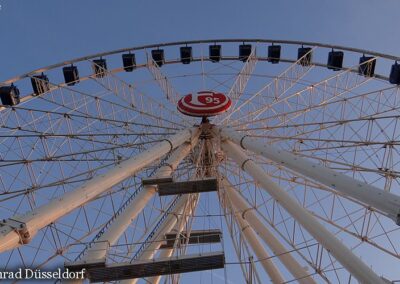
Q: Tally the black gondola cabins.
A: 14